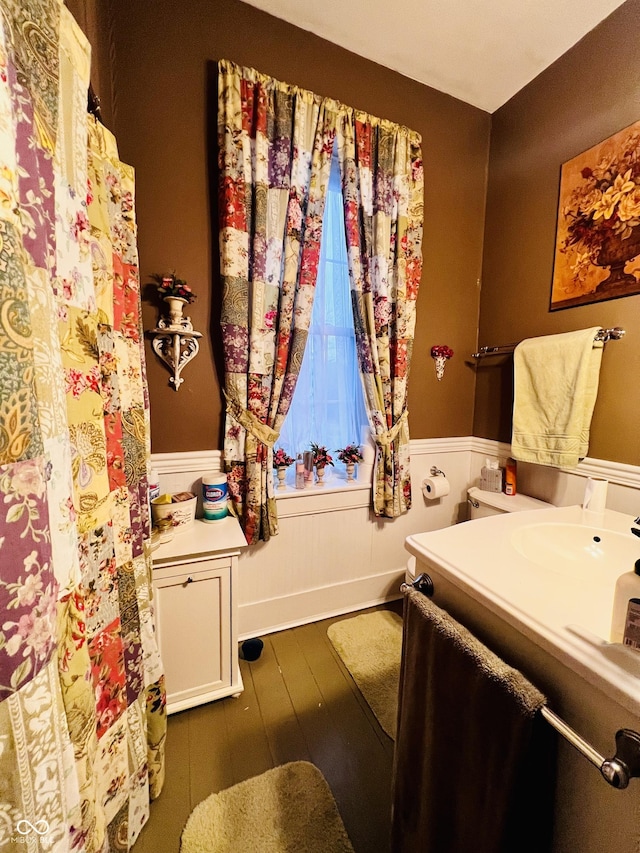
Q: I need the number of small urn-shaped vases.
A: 4